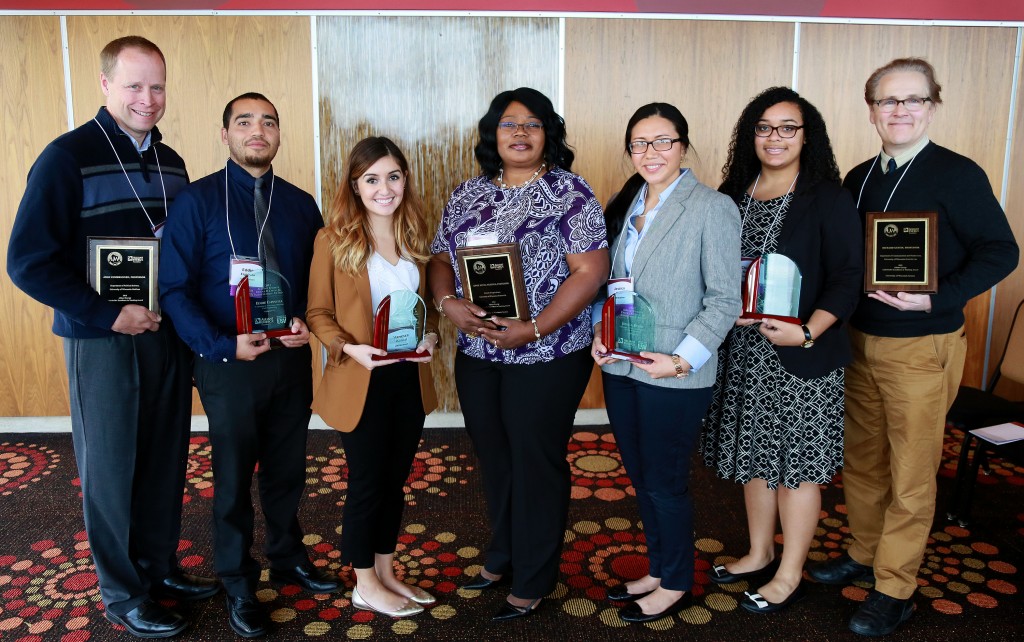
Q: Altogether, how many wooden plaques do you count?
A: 3